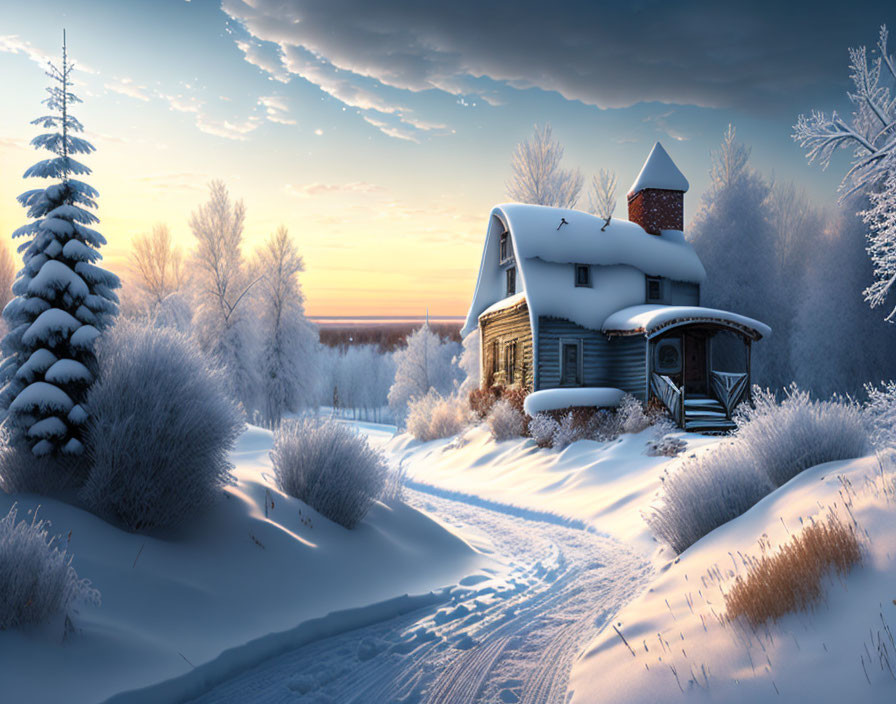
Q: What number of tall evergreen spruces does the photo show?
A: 1